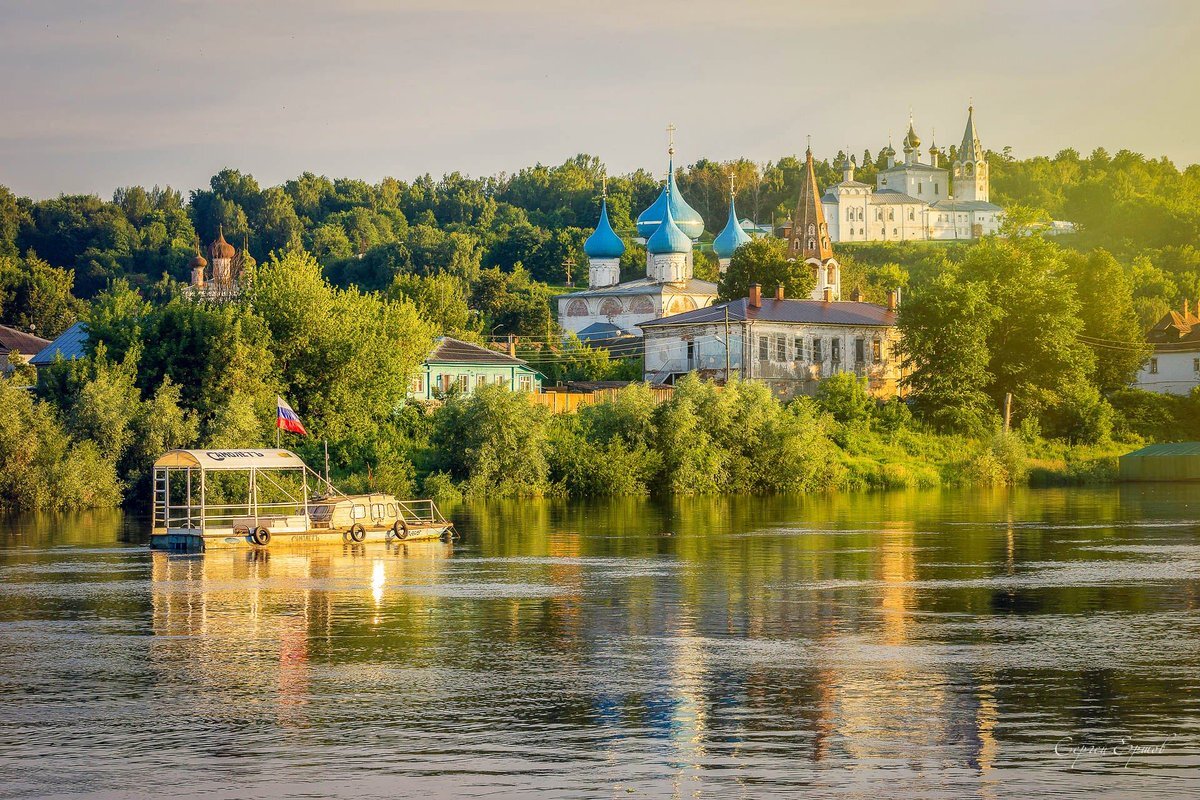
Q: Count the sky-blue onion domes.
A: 4